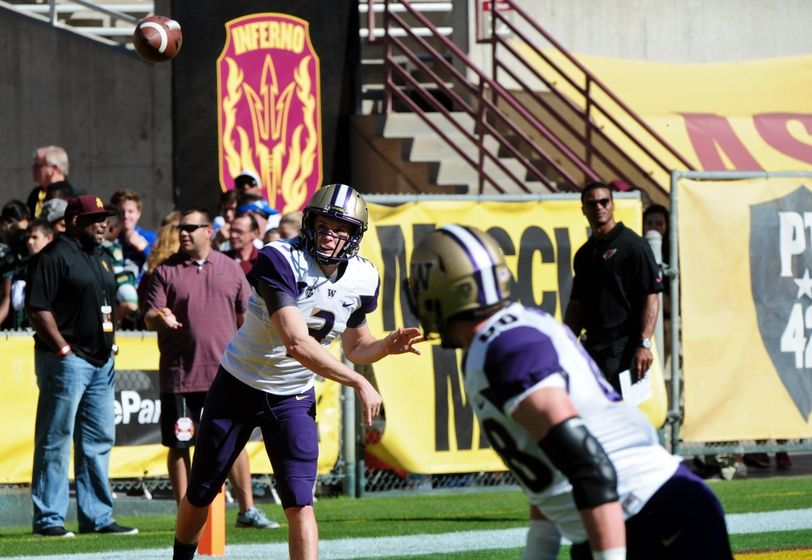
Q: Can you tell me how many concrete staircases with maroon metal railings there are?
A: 1